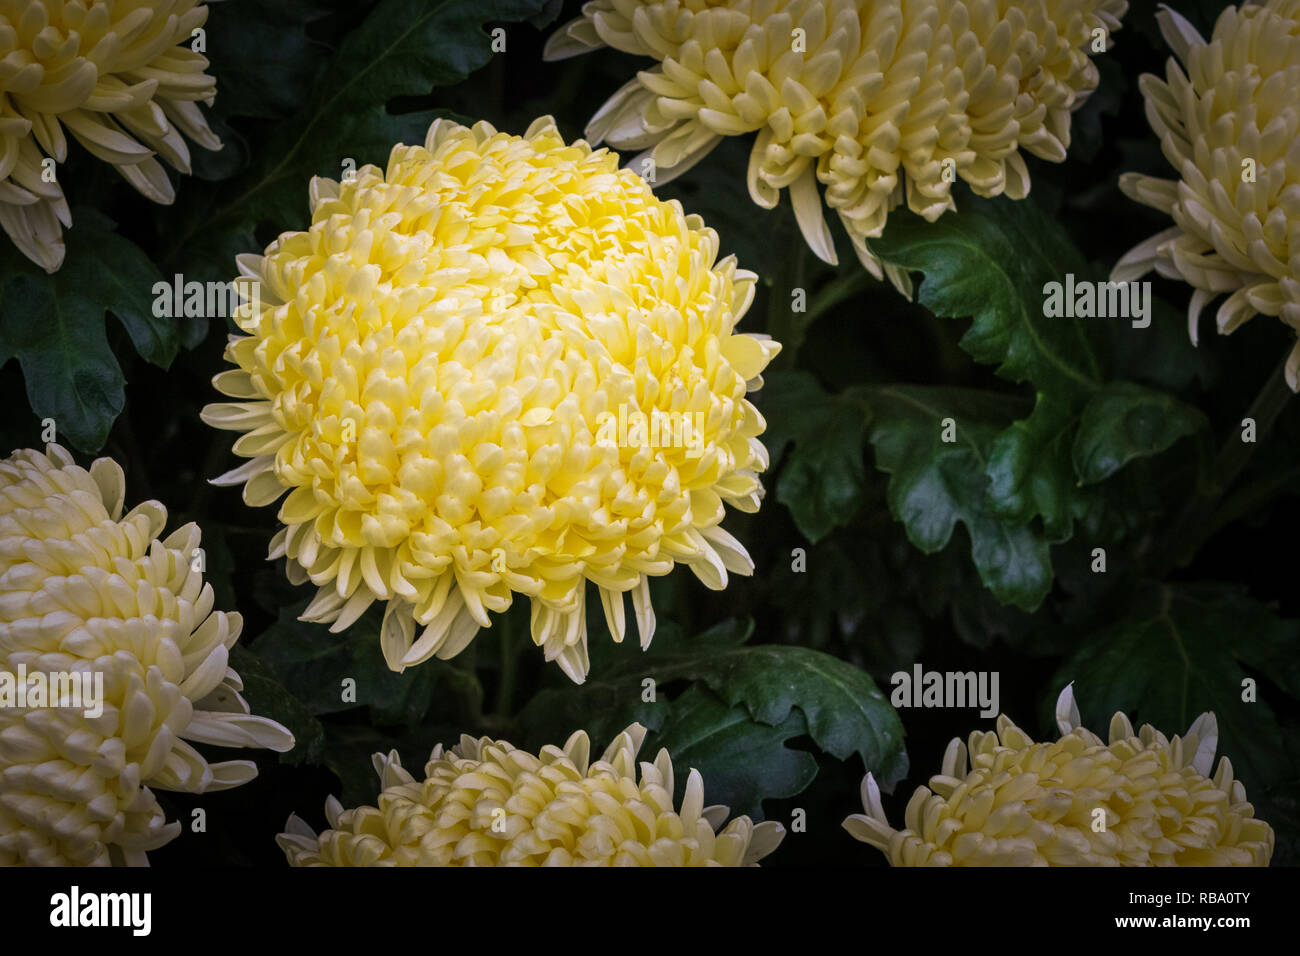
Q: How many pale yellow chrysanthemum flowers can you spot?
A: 7